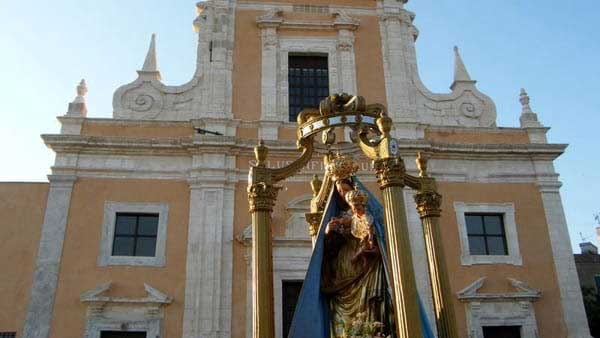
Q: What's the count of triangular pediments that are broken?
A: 2